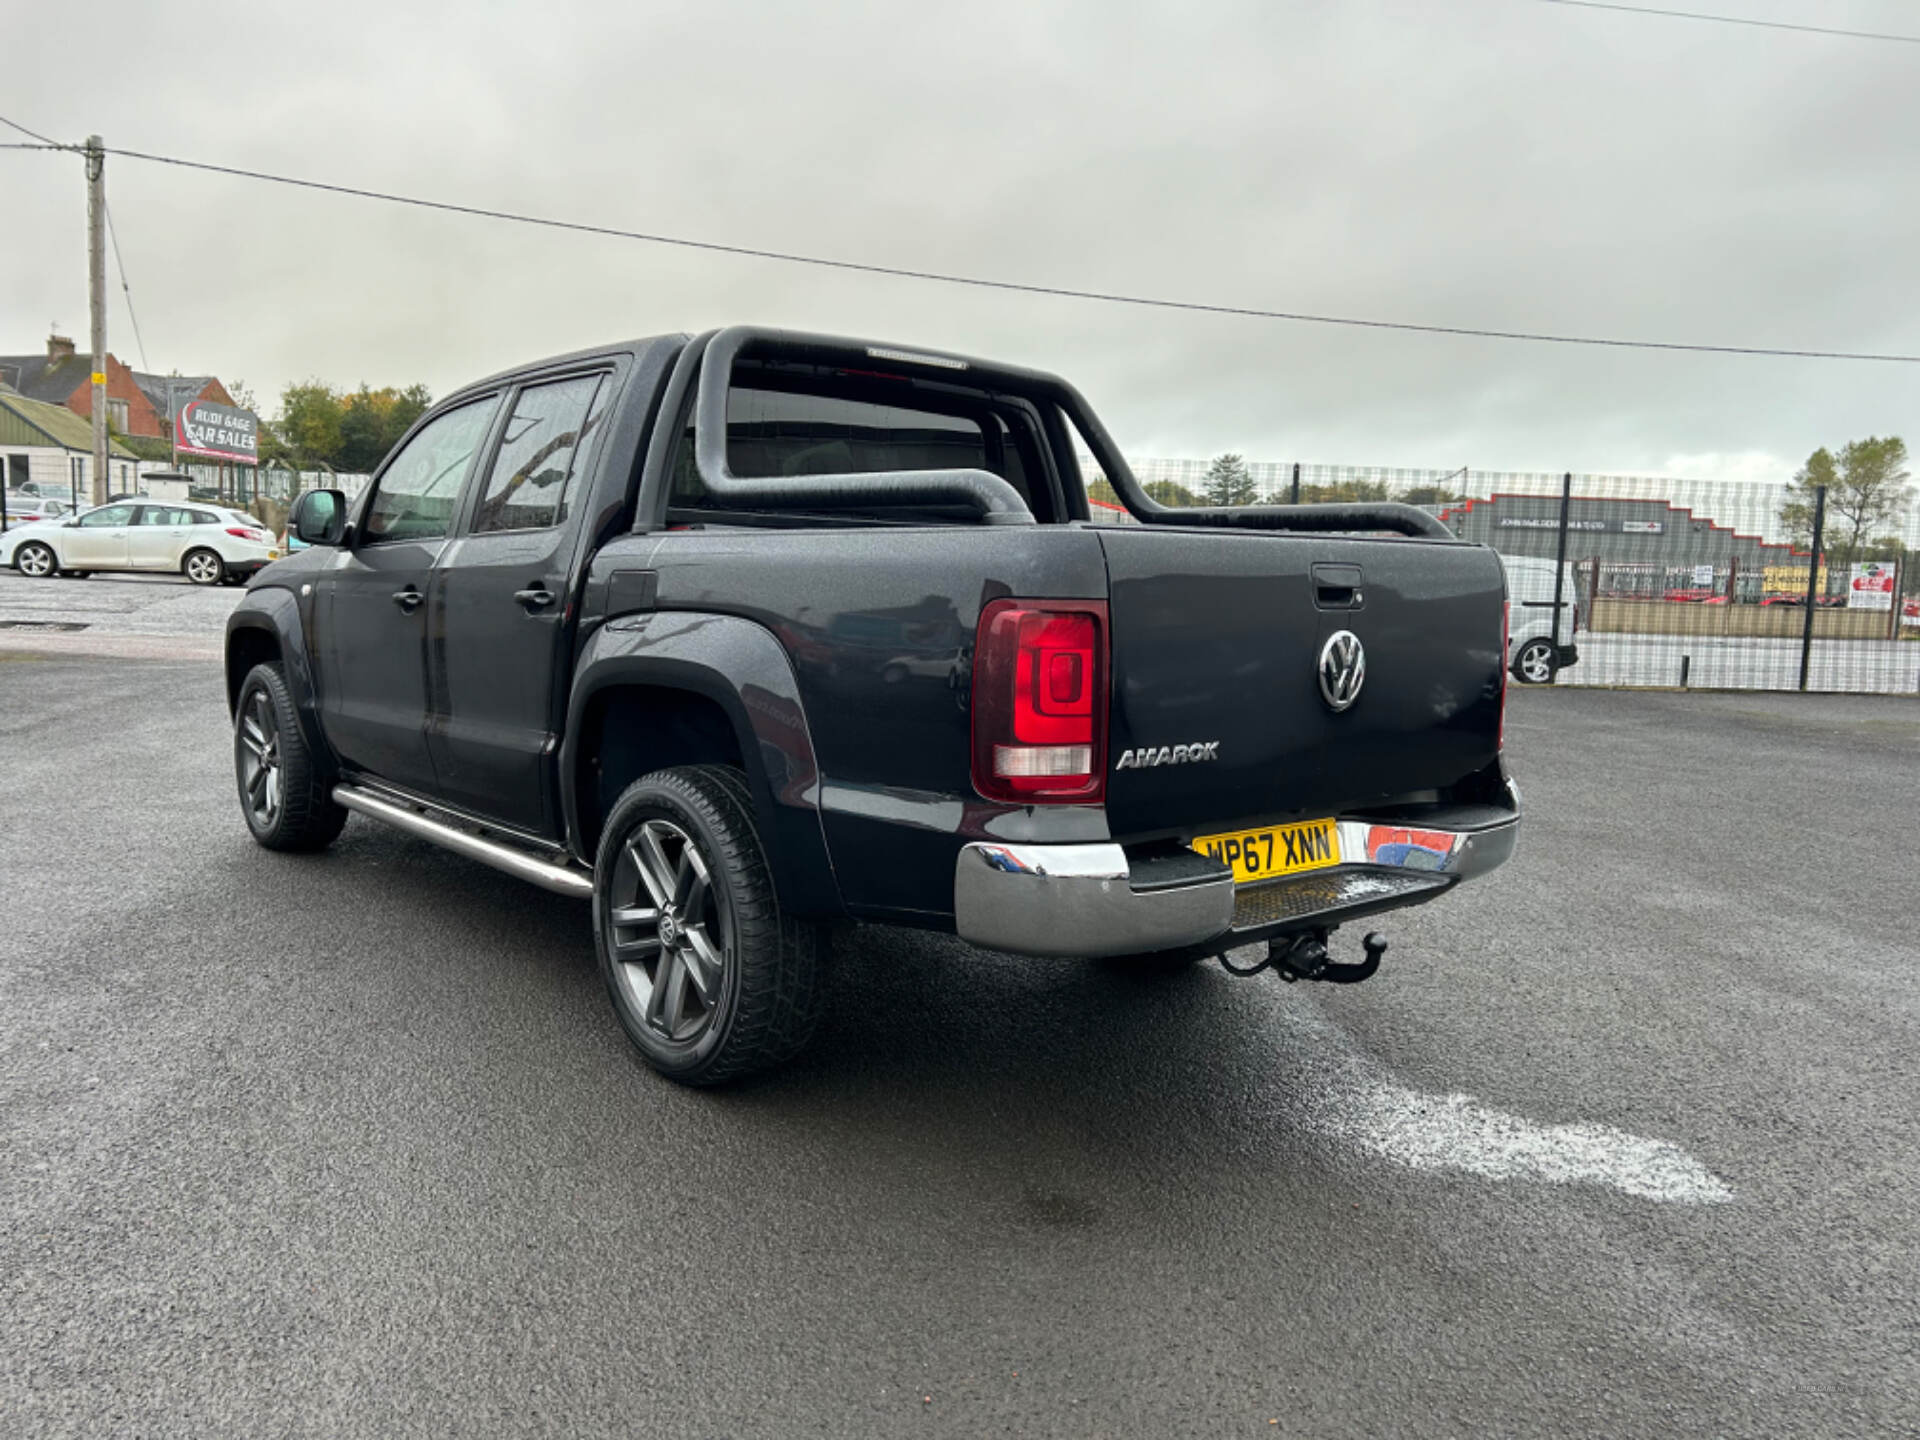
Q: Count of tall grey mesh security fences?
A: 1